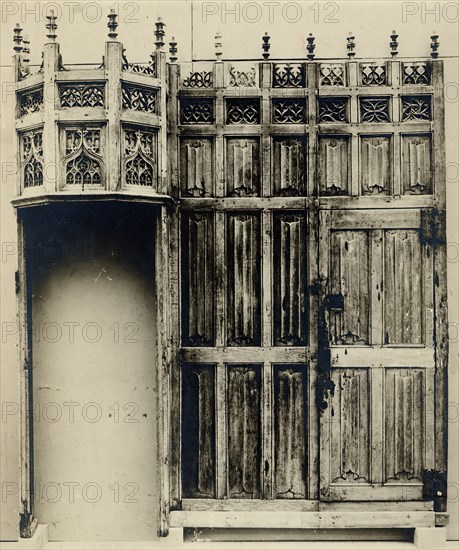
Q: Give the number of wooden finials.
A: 12